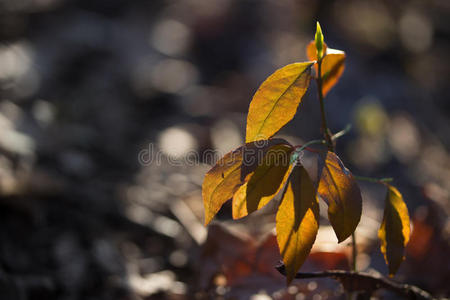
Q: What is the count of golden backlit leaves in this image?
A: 7